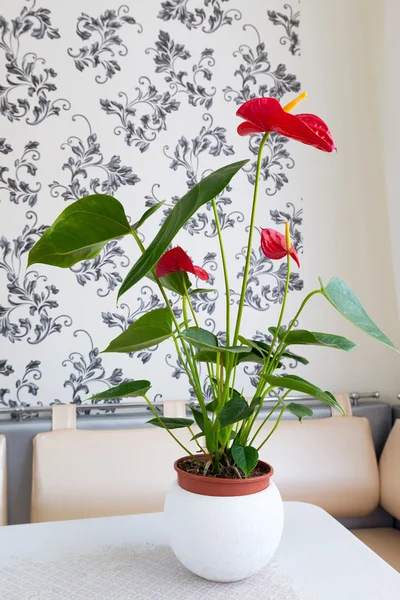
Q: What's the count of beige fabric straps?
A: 3